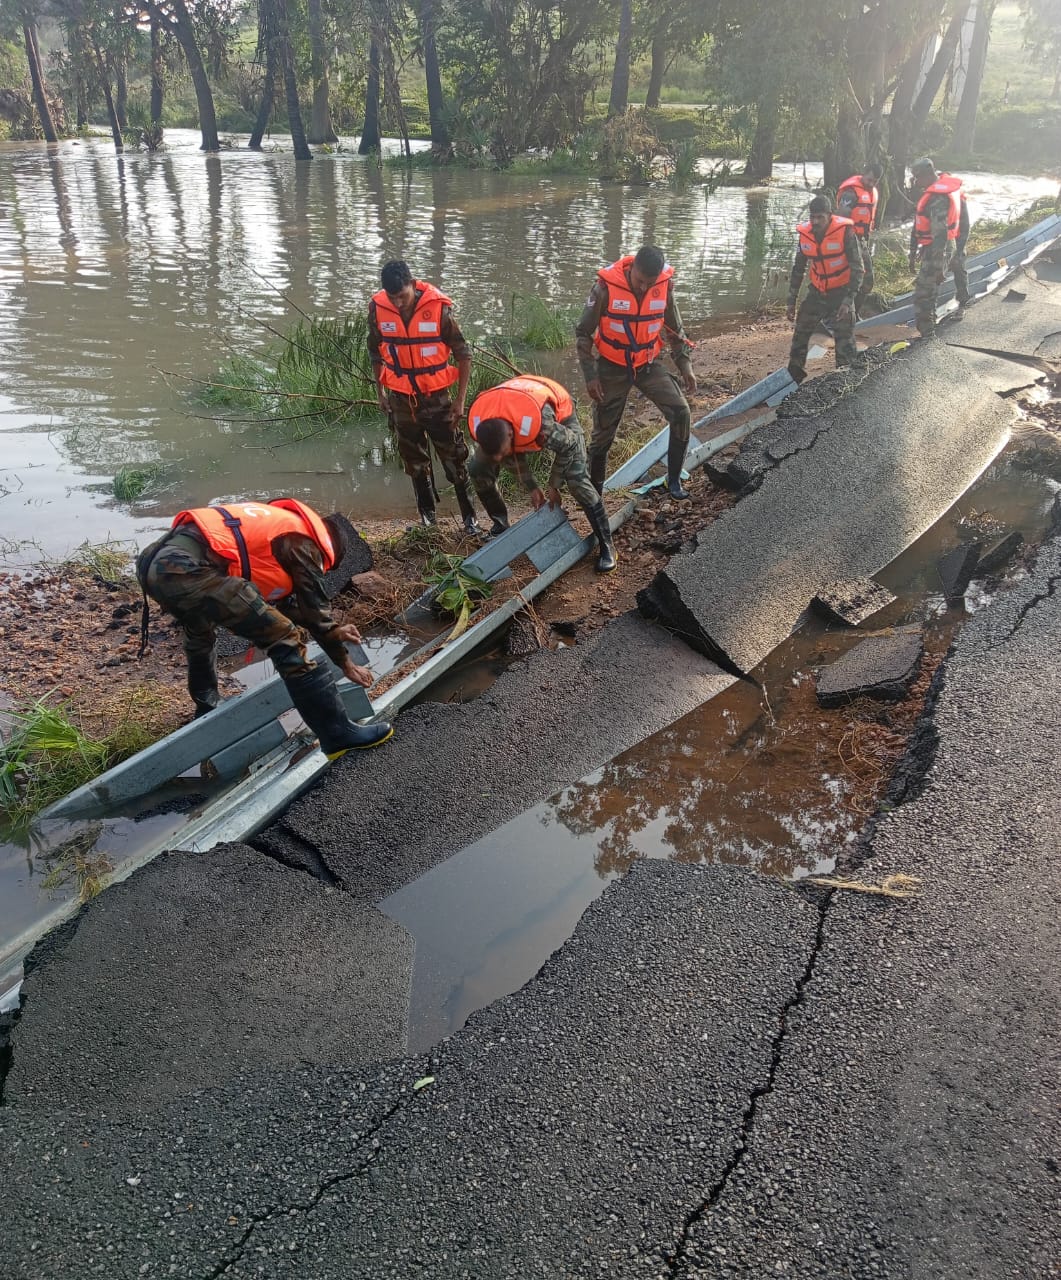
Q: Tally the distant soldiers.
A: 3